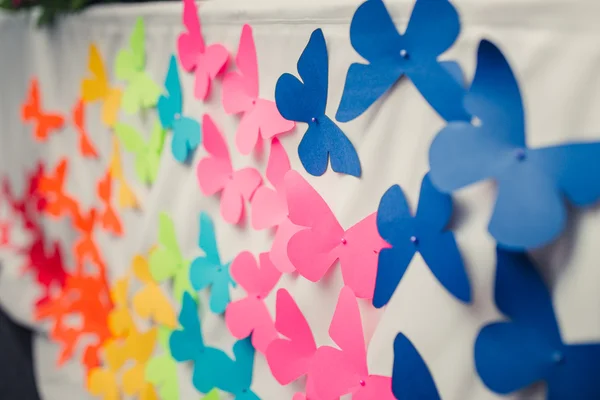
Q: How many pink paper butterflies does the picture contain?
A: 8